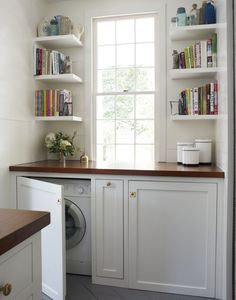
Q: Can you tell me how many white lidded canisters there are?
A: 3